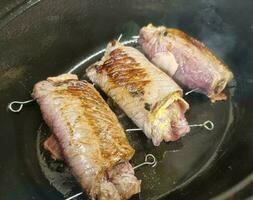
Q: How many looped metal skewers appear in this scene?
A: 3